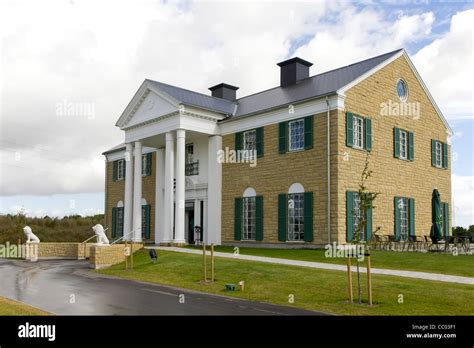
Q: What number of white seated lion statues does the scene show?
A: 2